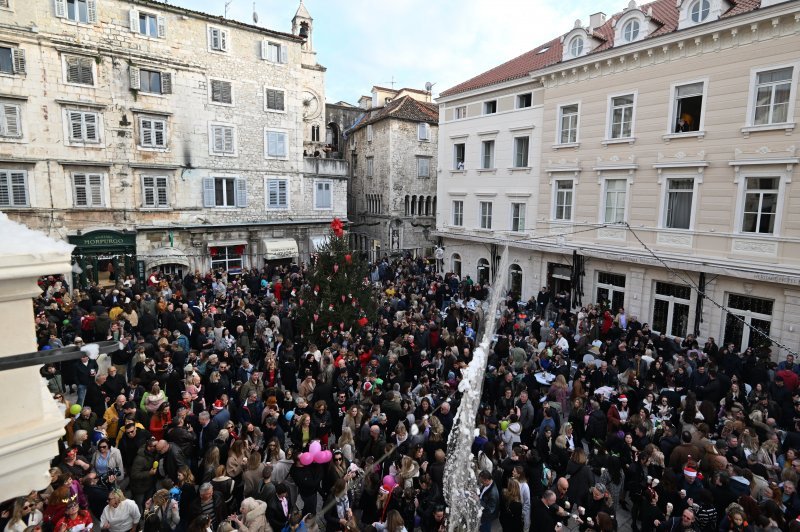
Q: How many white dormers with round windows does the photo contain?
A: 3